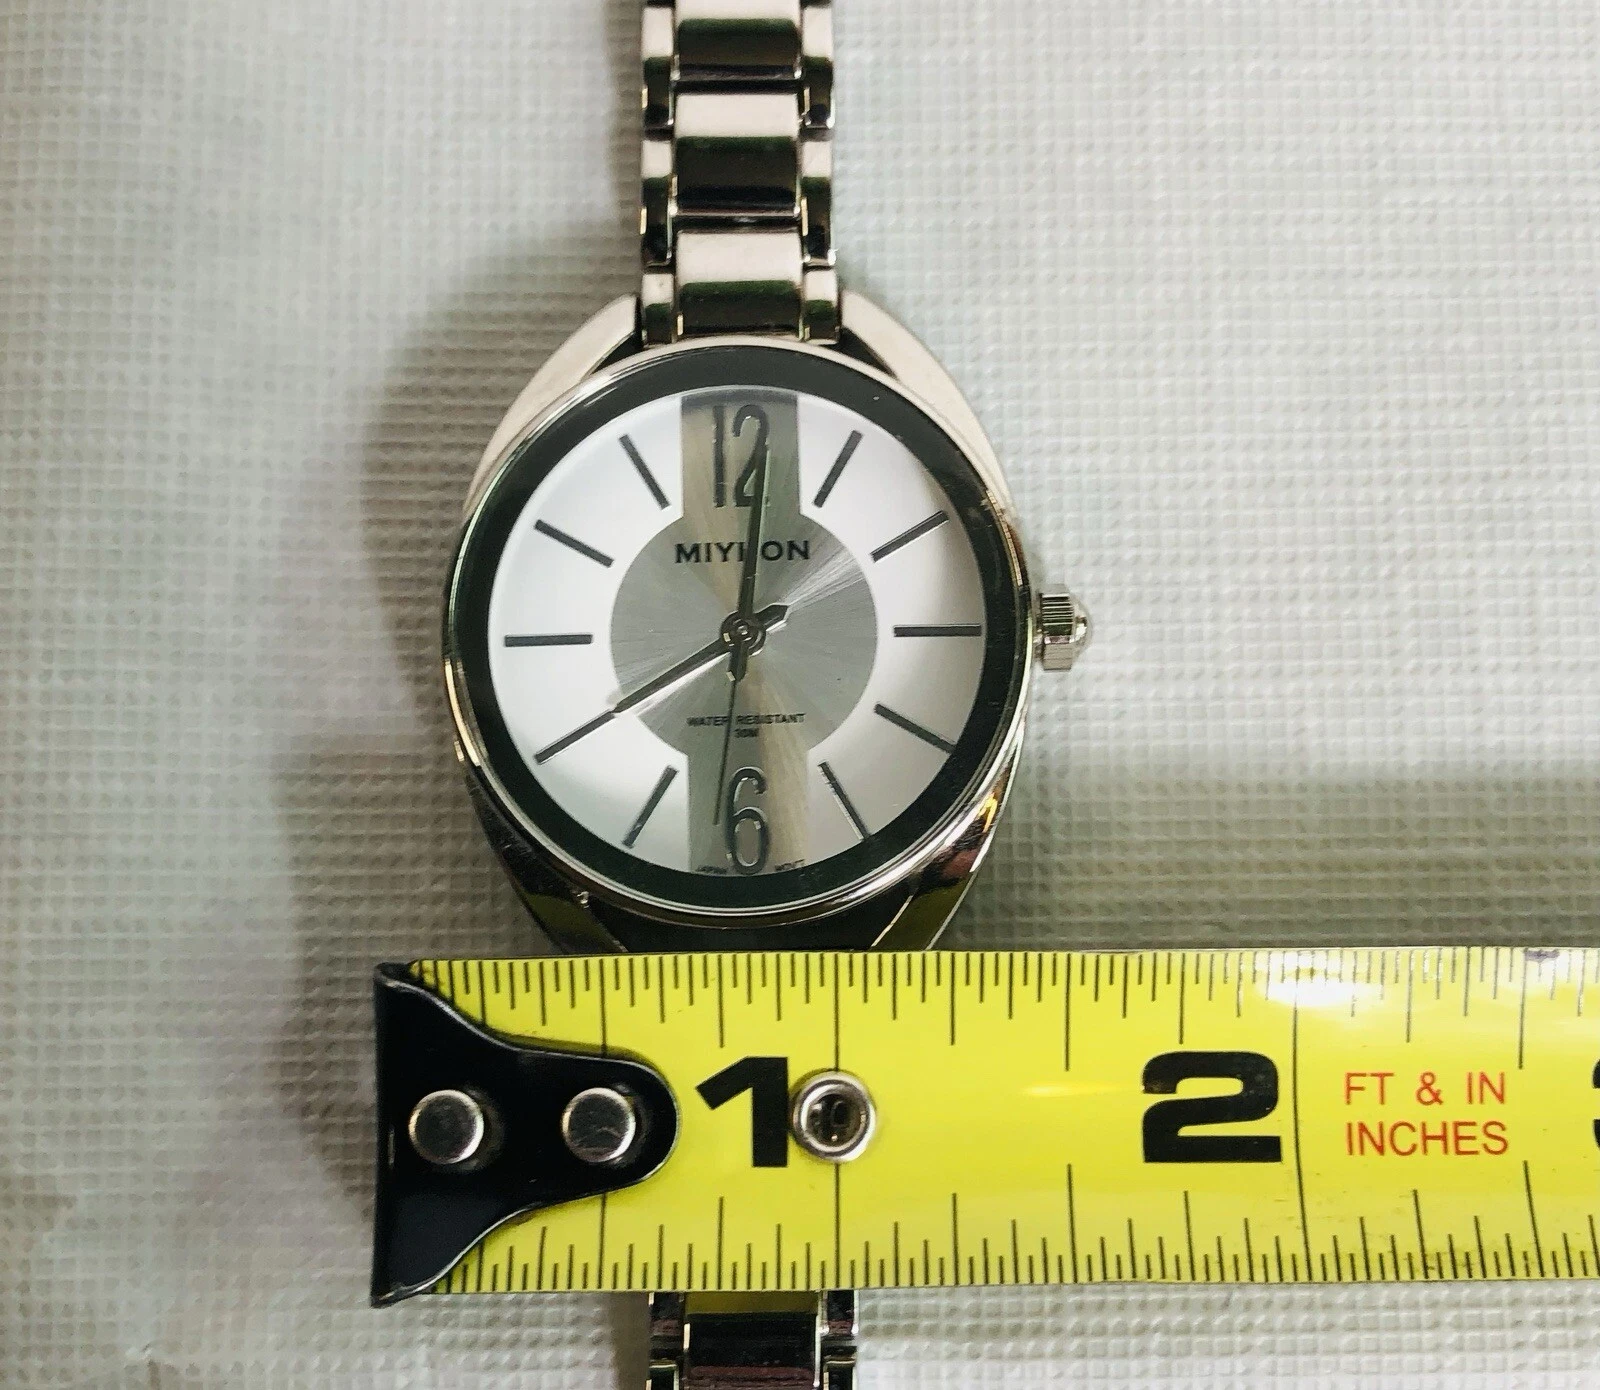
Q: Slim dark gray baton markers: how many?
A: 10